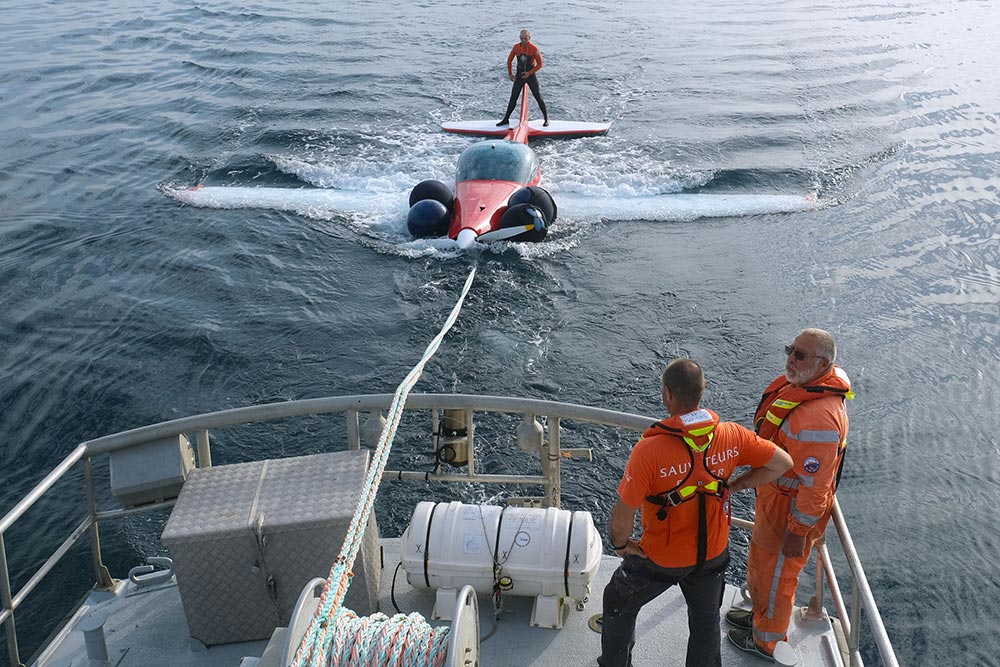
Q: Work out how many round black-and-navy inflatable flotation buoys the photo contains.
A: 4